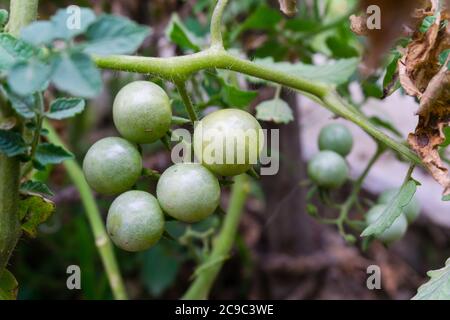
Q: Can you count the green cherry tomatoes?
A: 9